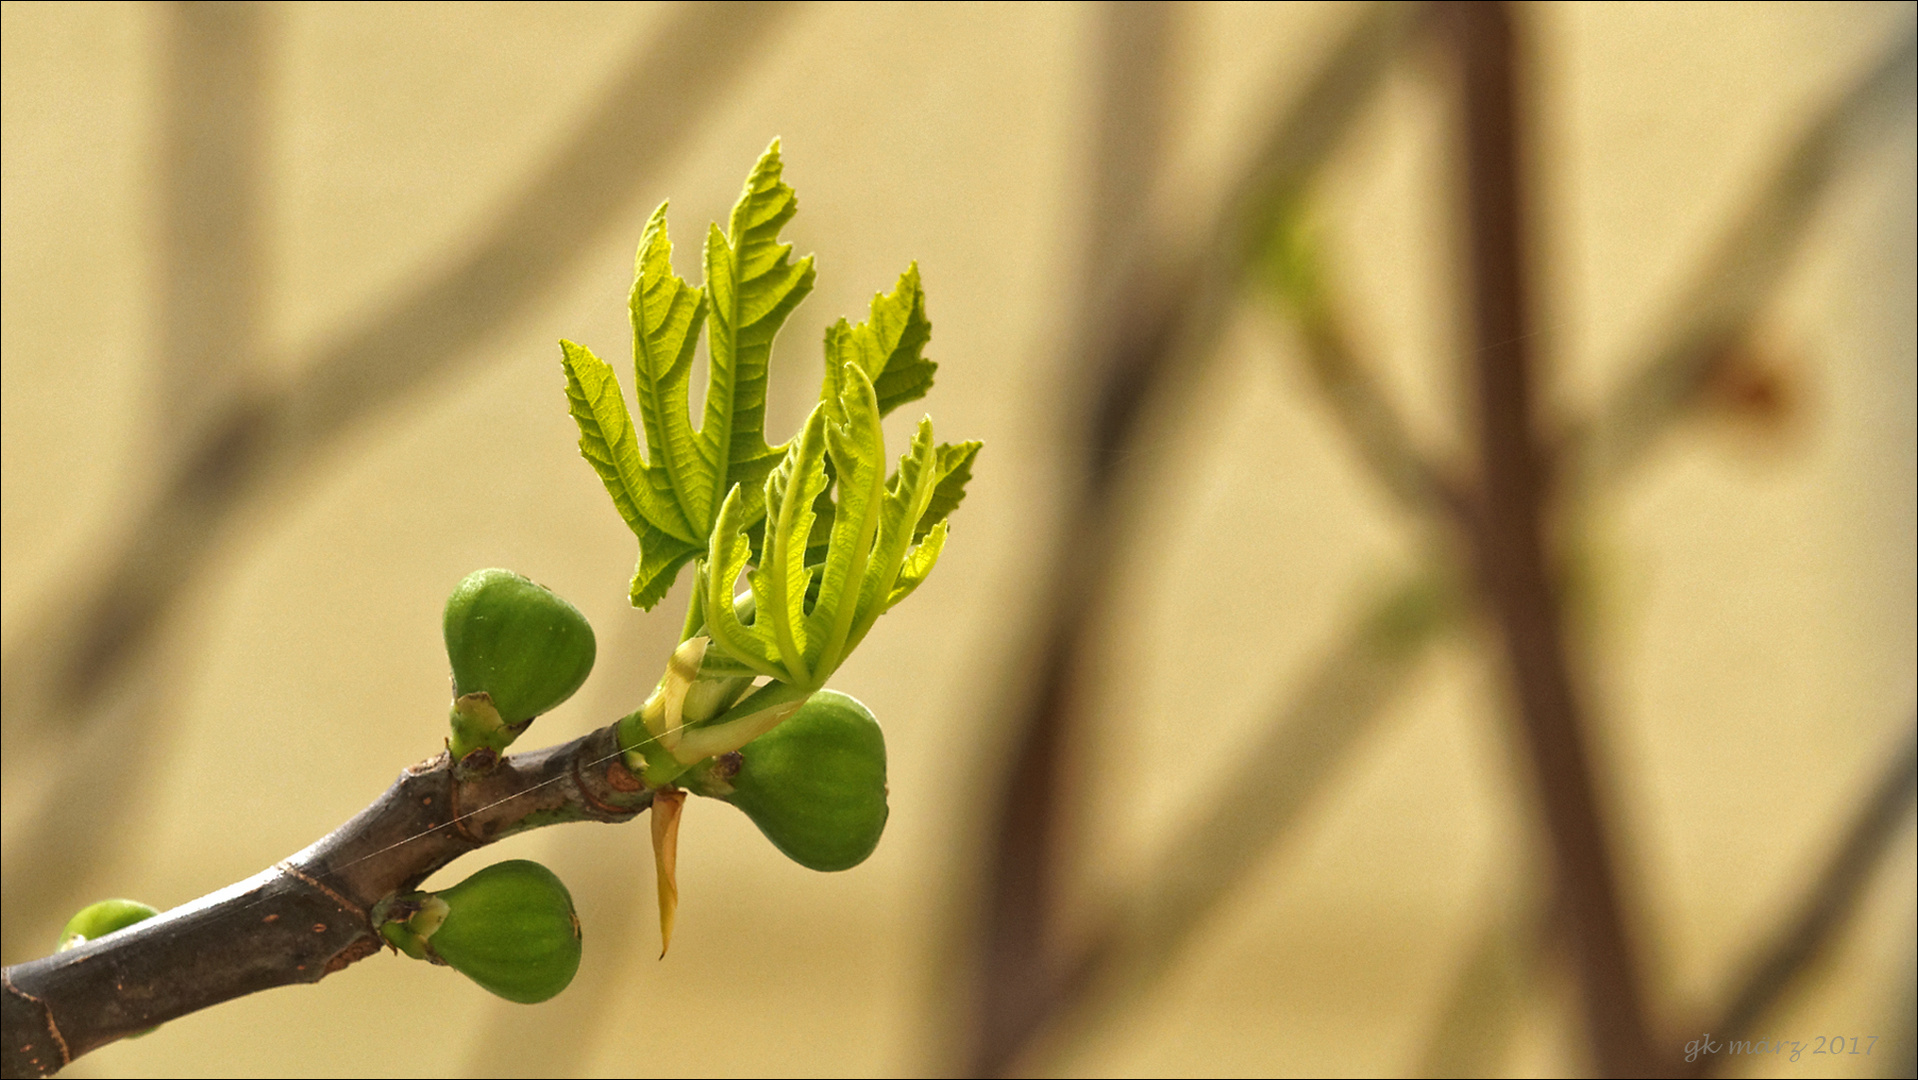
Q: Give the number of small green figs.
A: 4